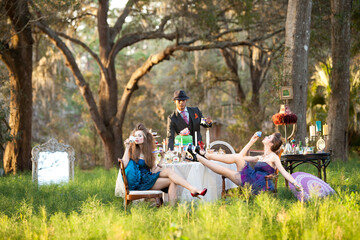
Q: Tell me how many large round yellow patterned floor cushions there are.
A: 0